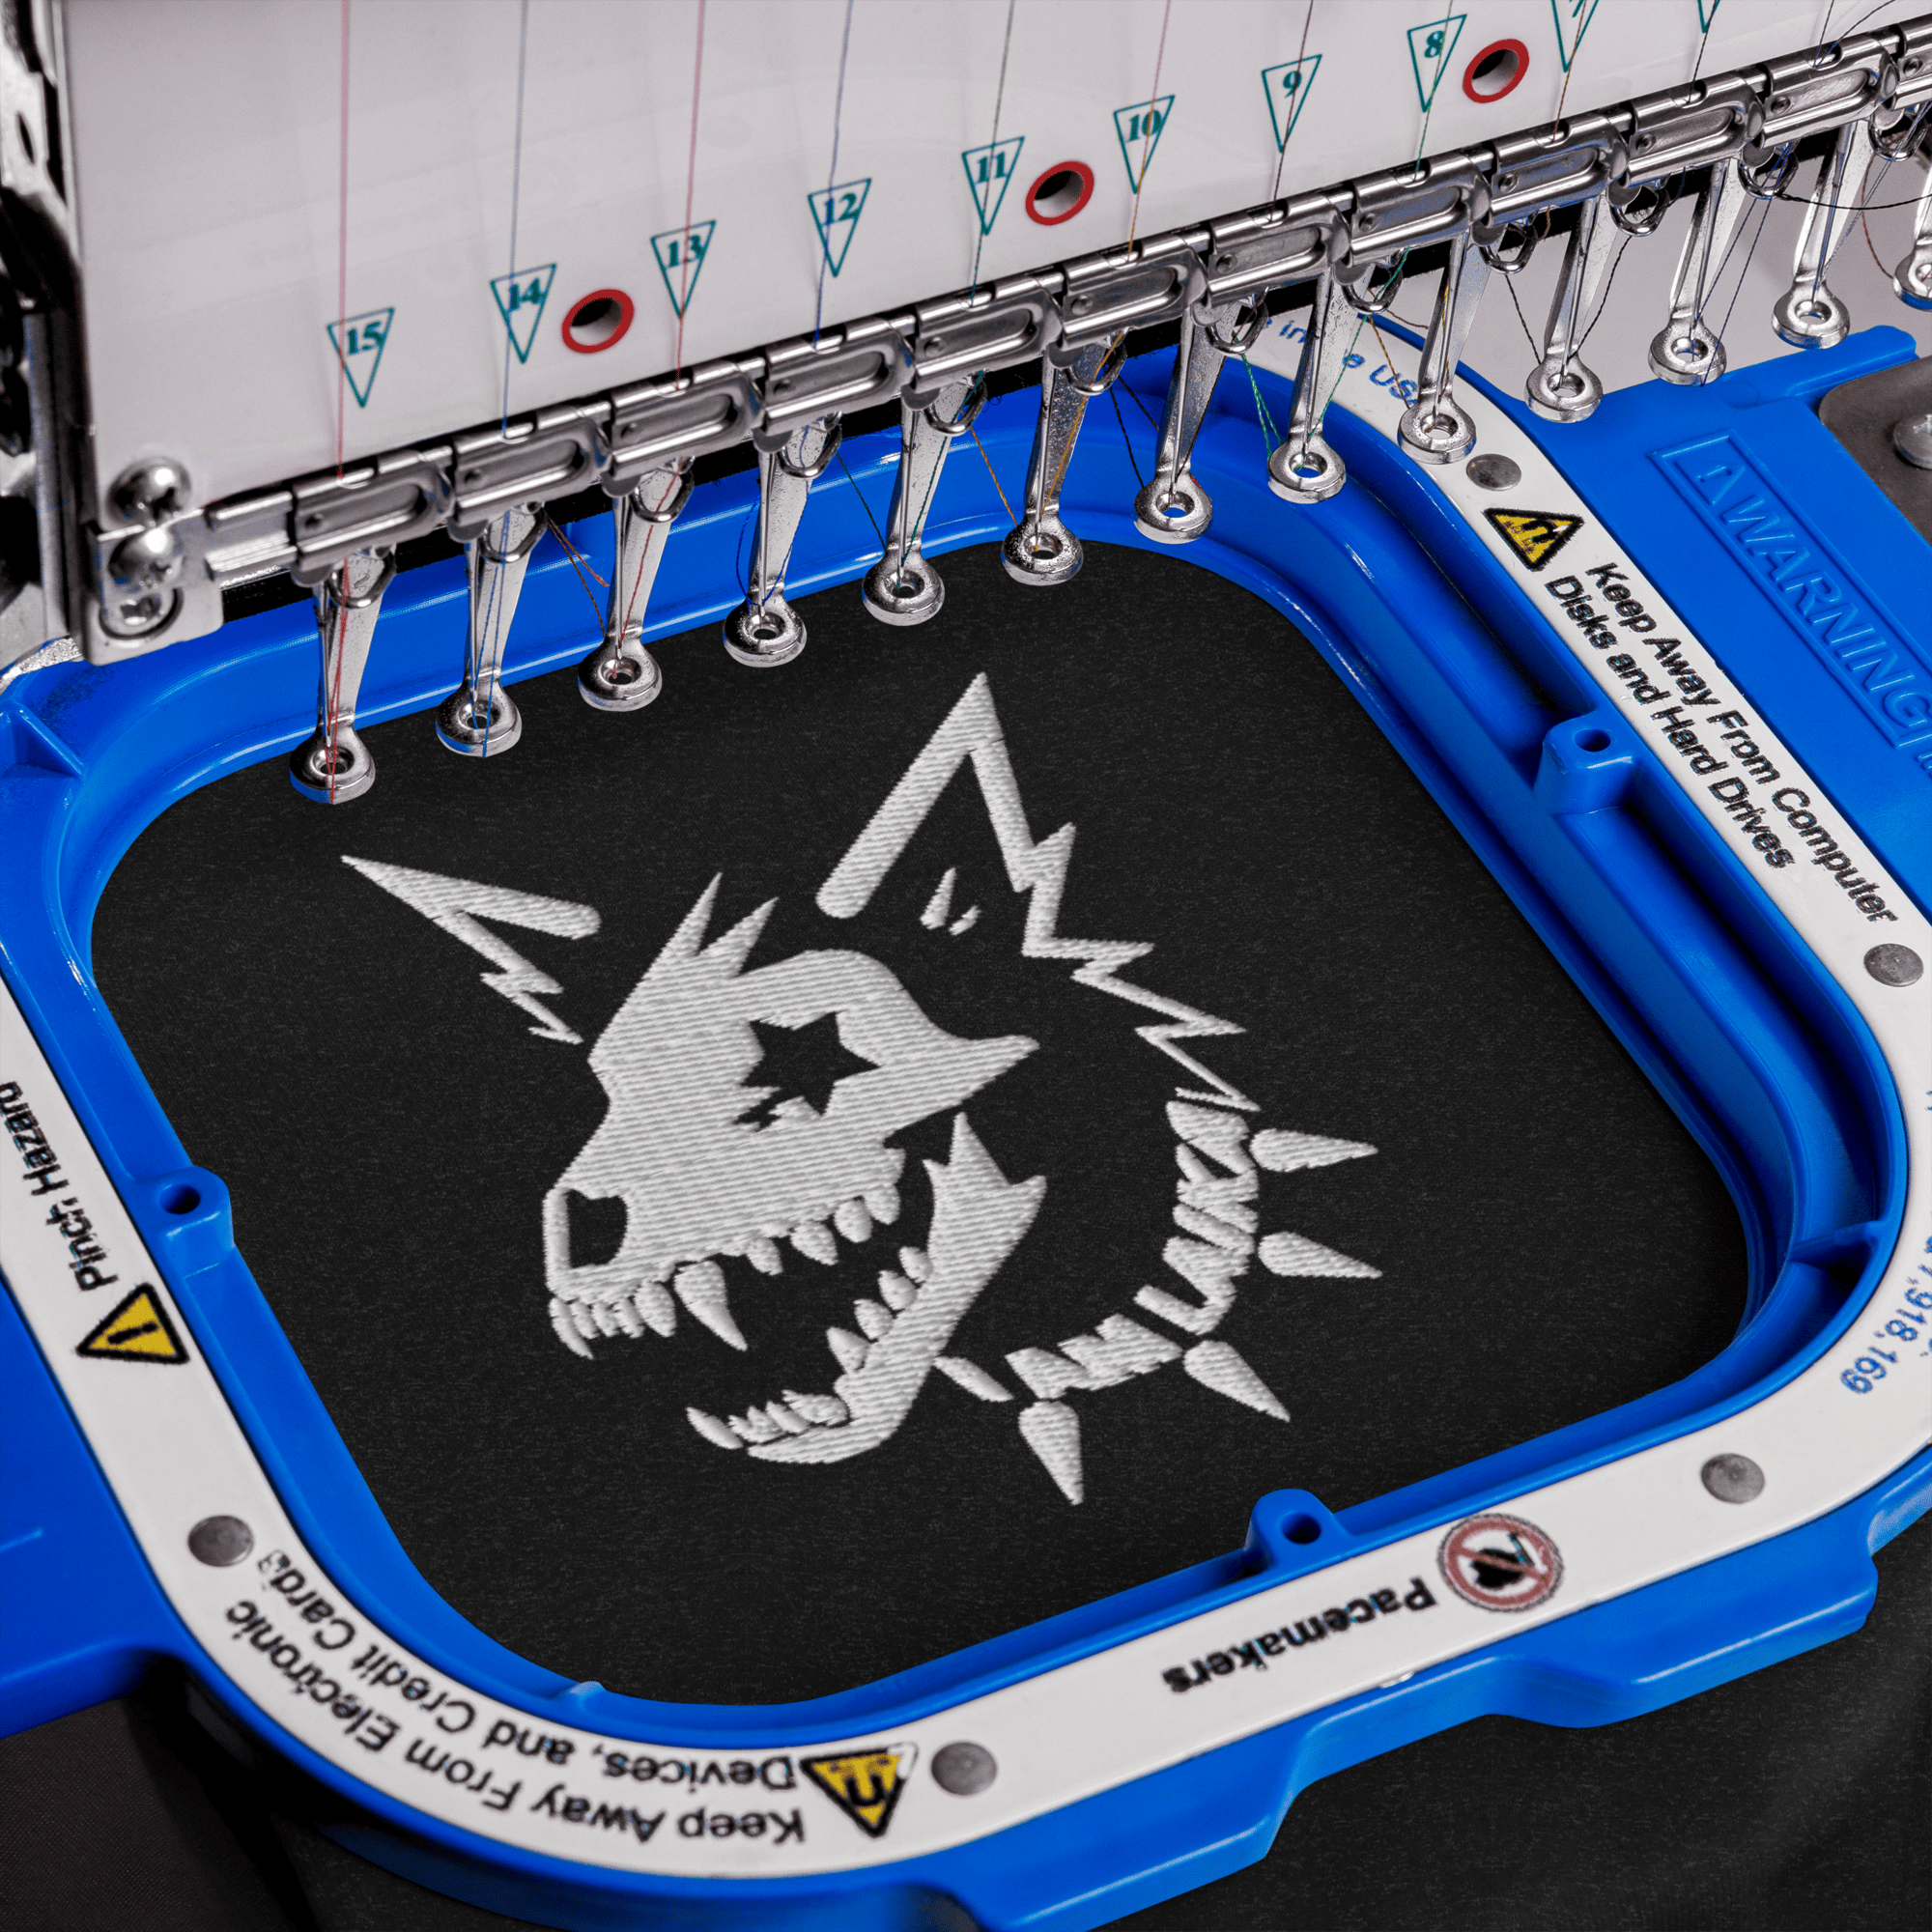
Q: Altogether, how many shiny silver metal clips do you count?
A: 12